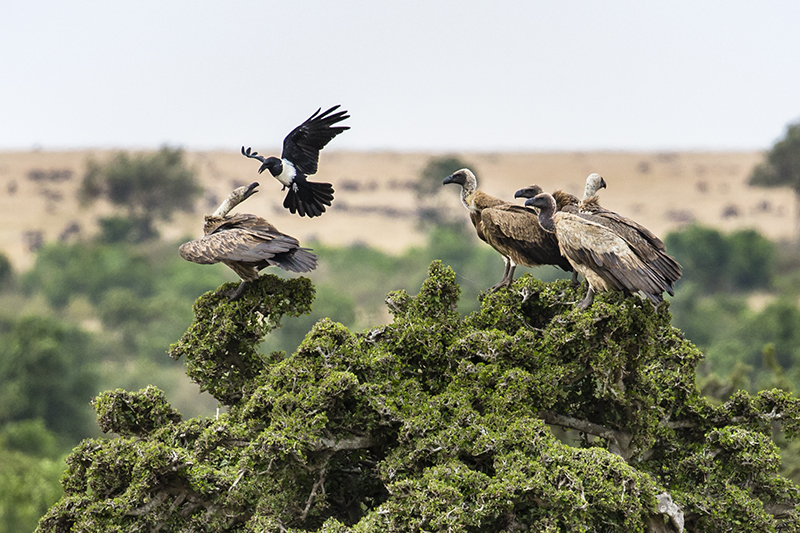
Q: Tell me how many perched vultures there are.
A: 5